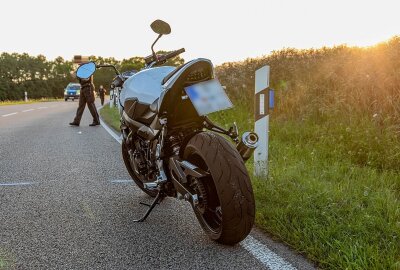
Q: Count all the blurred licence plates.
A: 1